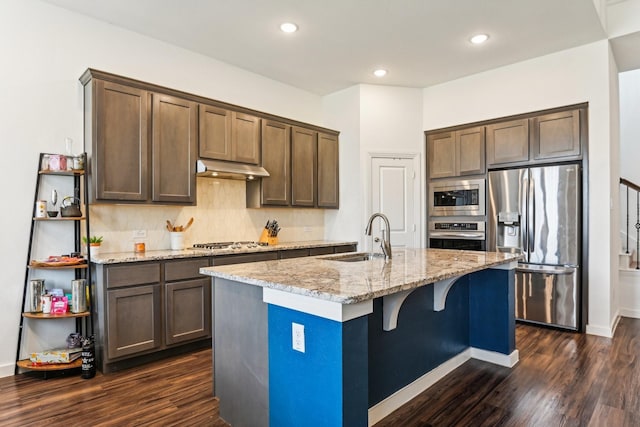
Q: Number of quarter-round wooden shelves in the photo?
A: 5